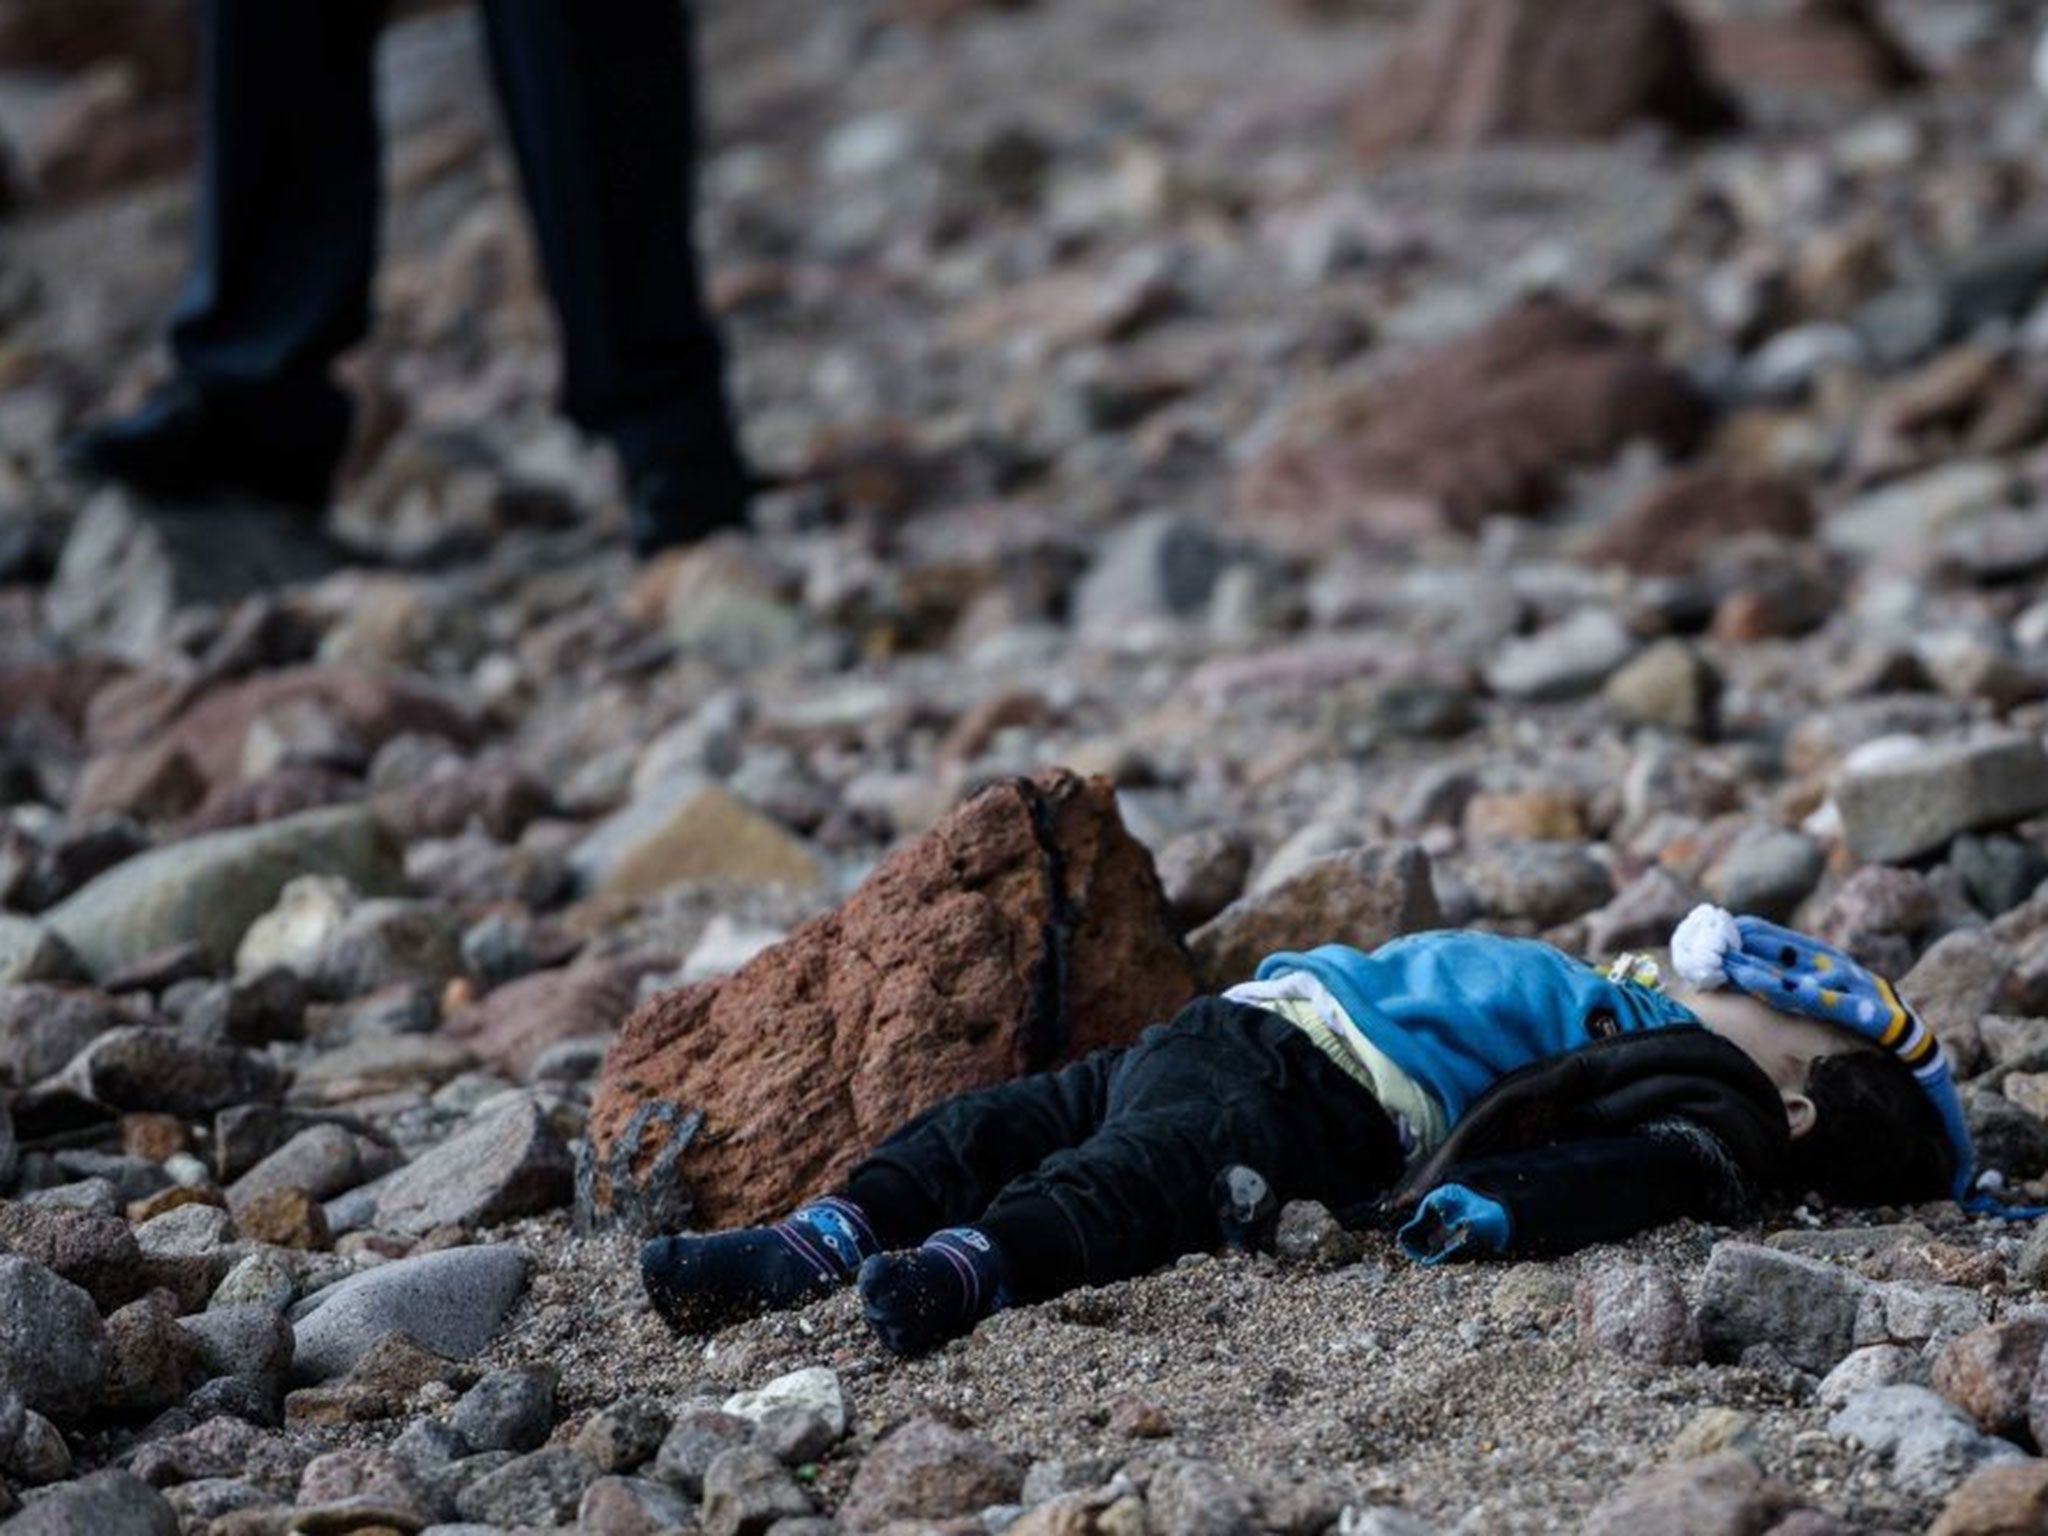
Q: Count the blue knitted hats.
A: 1